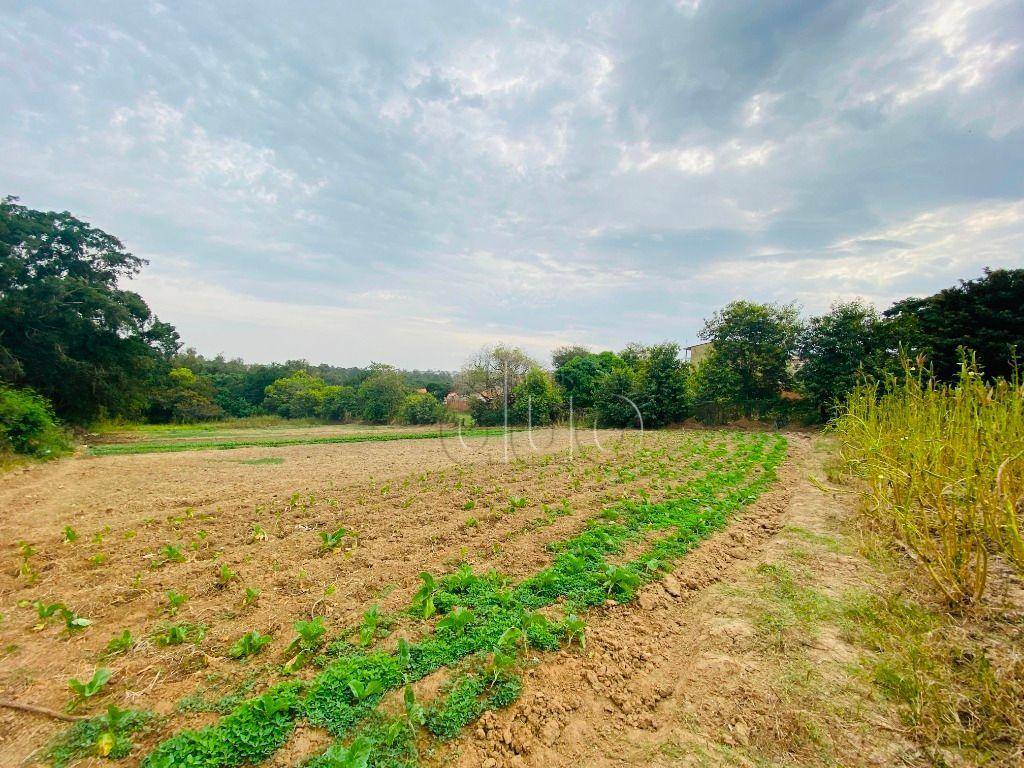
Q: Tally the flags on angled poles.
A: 0